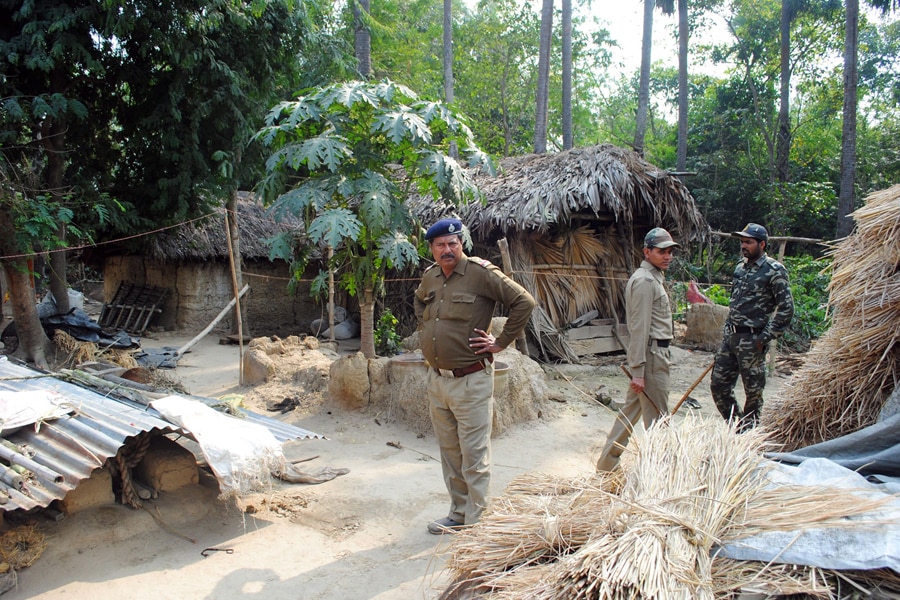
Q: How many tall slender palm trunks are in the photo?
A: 8